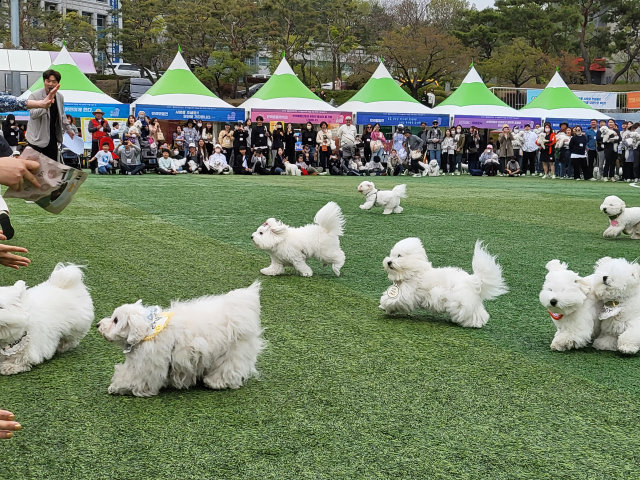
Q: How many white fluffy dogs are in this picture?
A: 8